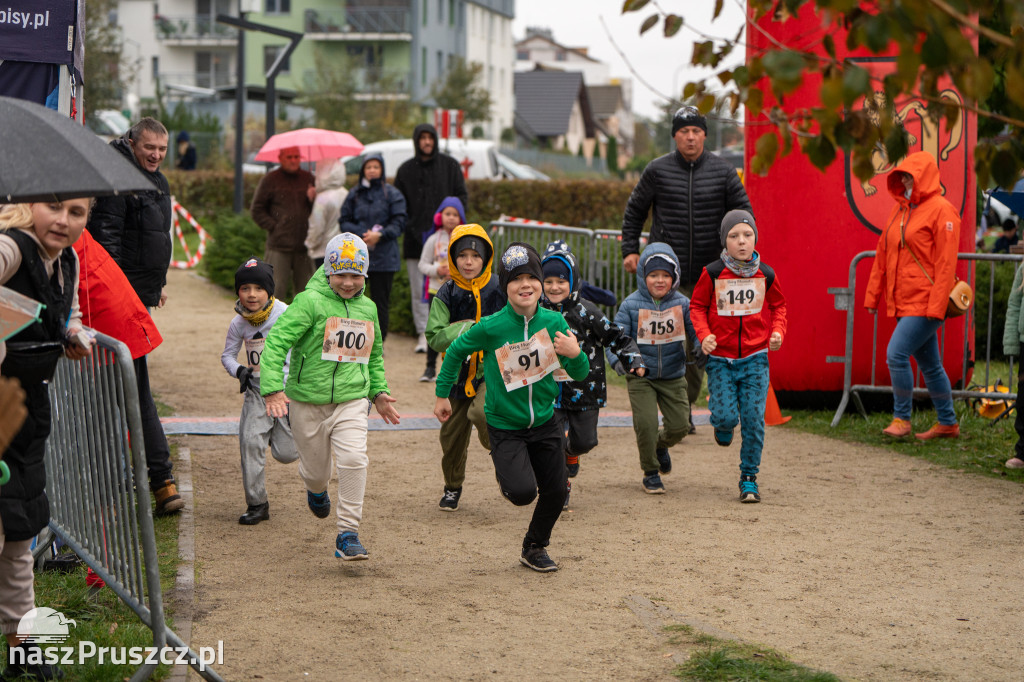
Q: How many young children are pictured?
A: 8